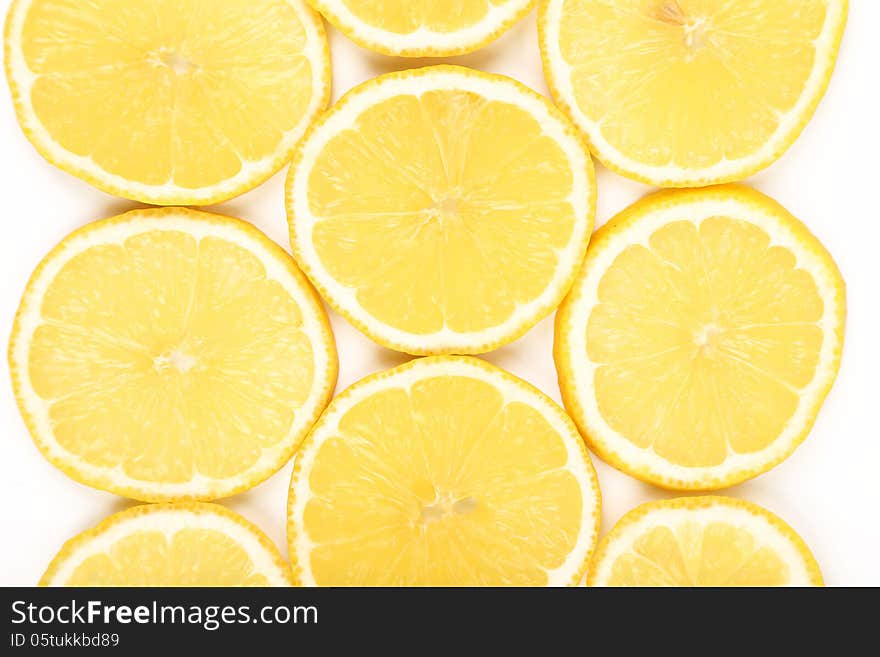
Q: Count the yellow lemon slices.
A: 9